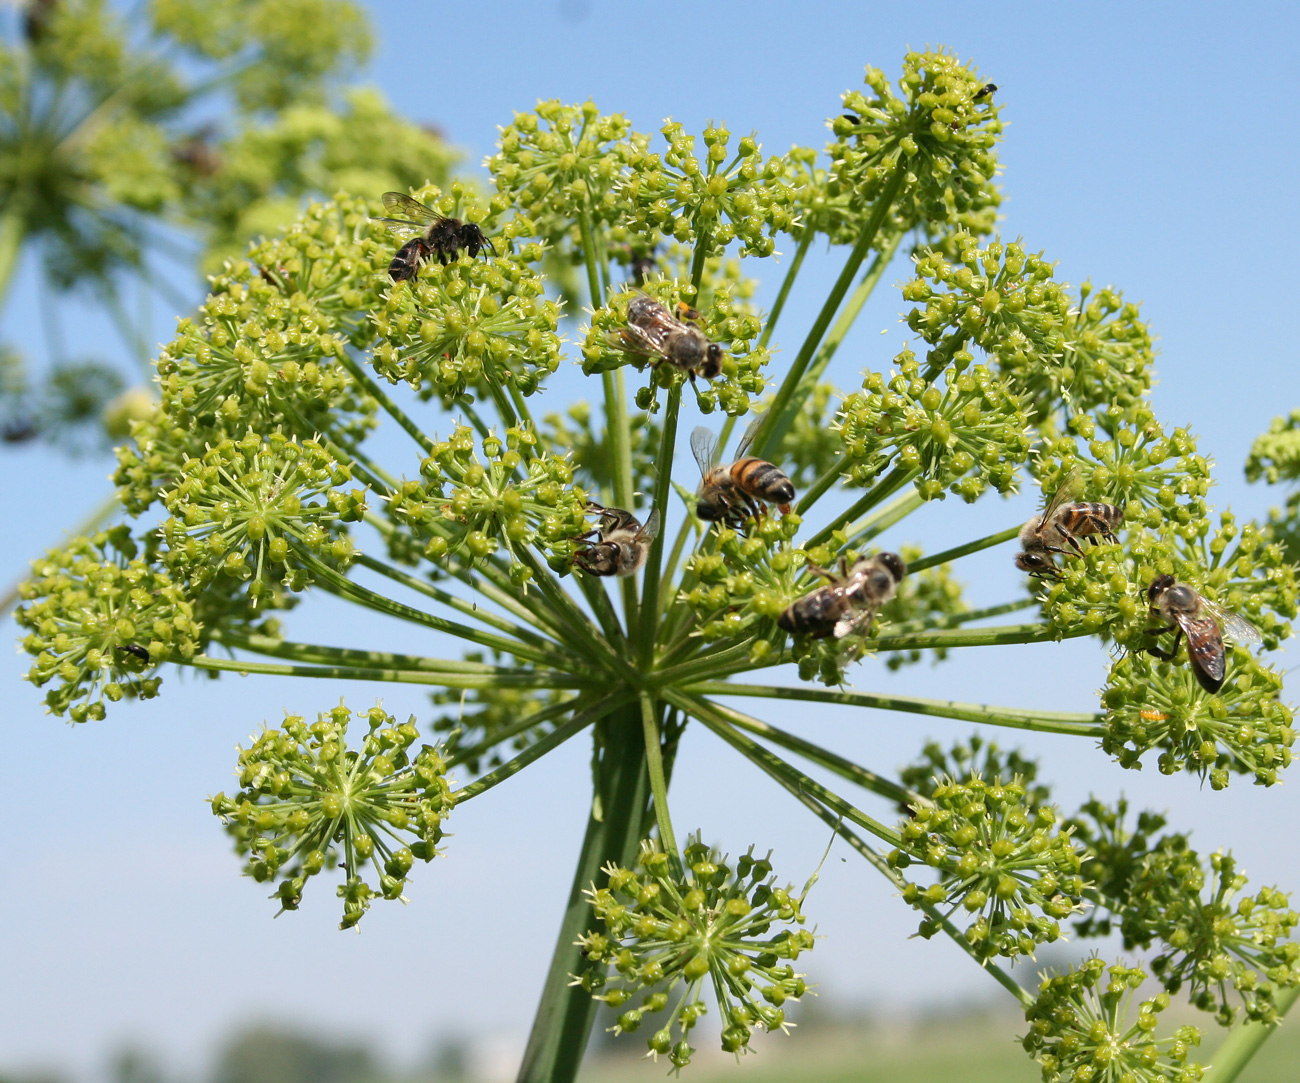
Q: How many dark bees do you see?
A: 1